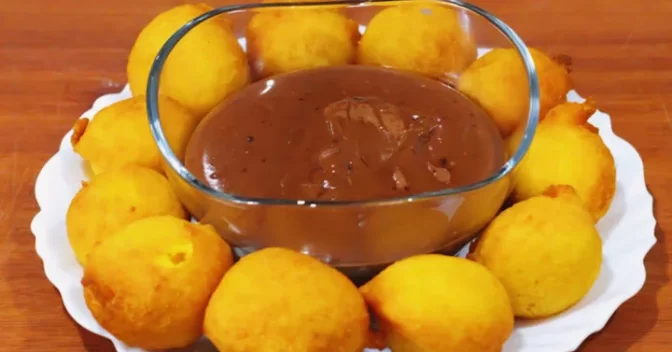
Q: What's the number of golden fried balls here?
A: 11